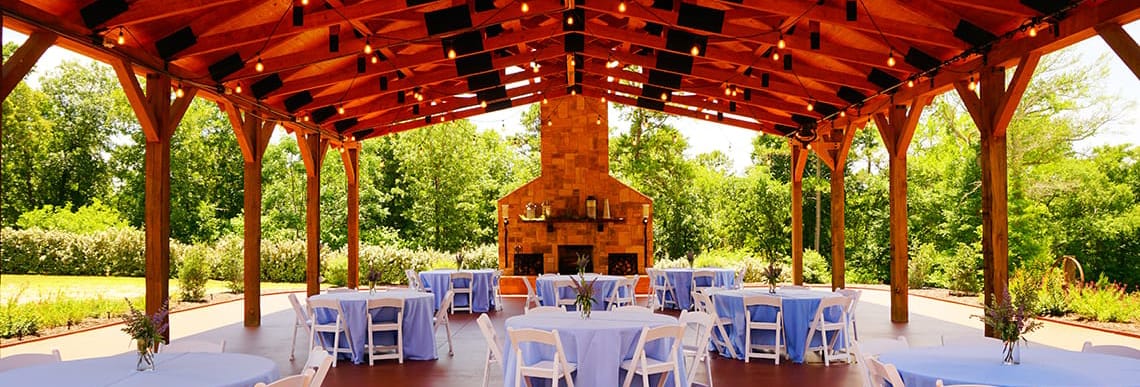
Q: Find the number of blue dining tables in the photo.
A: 8